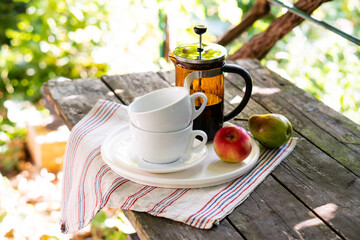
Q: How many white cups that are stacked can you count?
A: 2